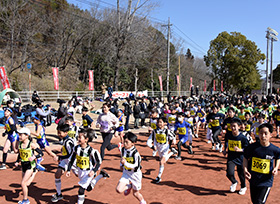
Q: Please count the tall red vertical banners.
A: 9